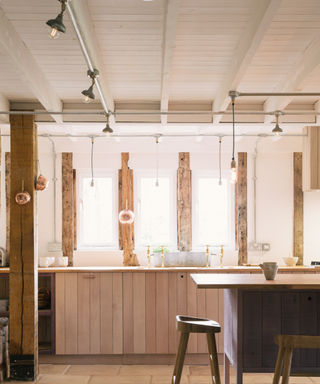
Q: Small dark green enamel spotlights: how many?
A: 4